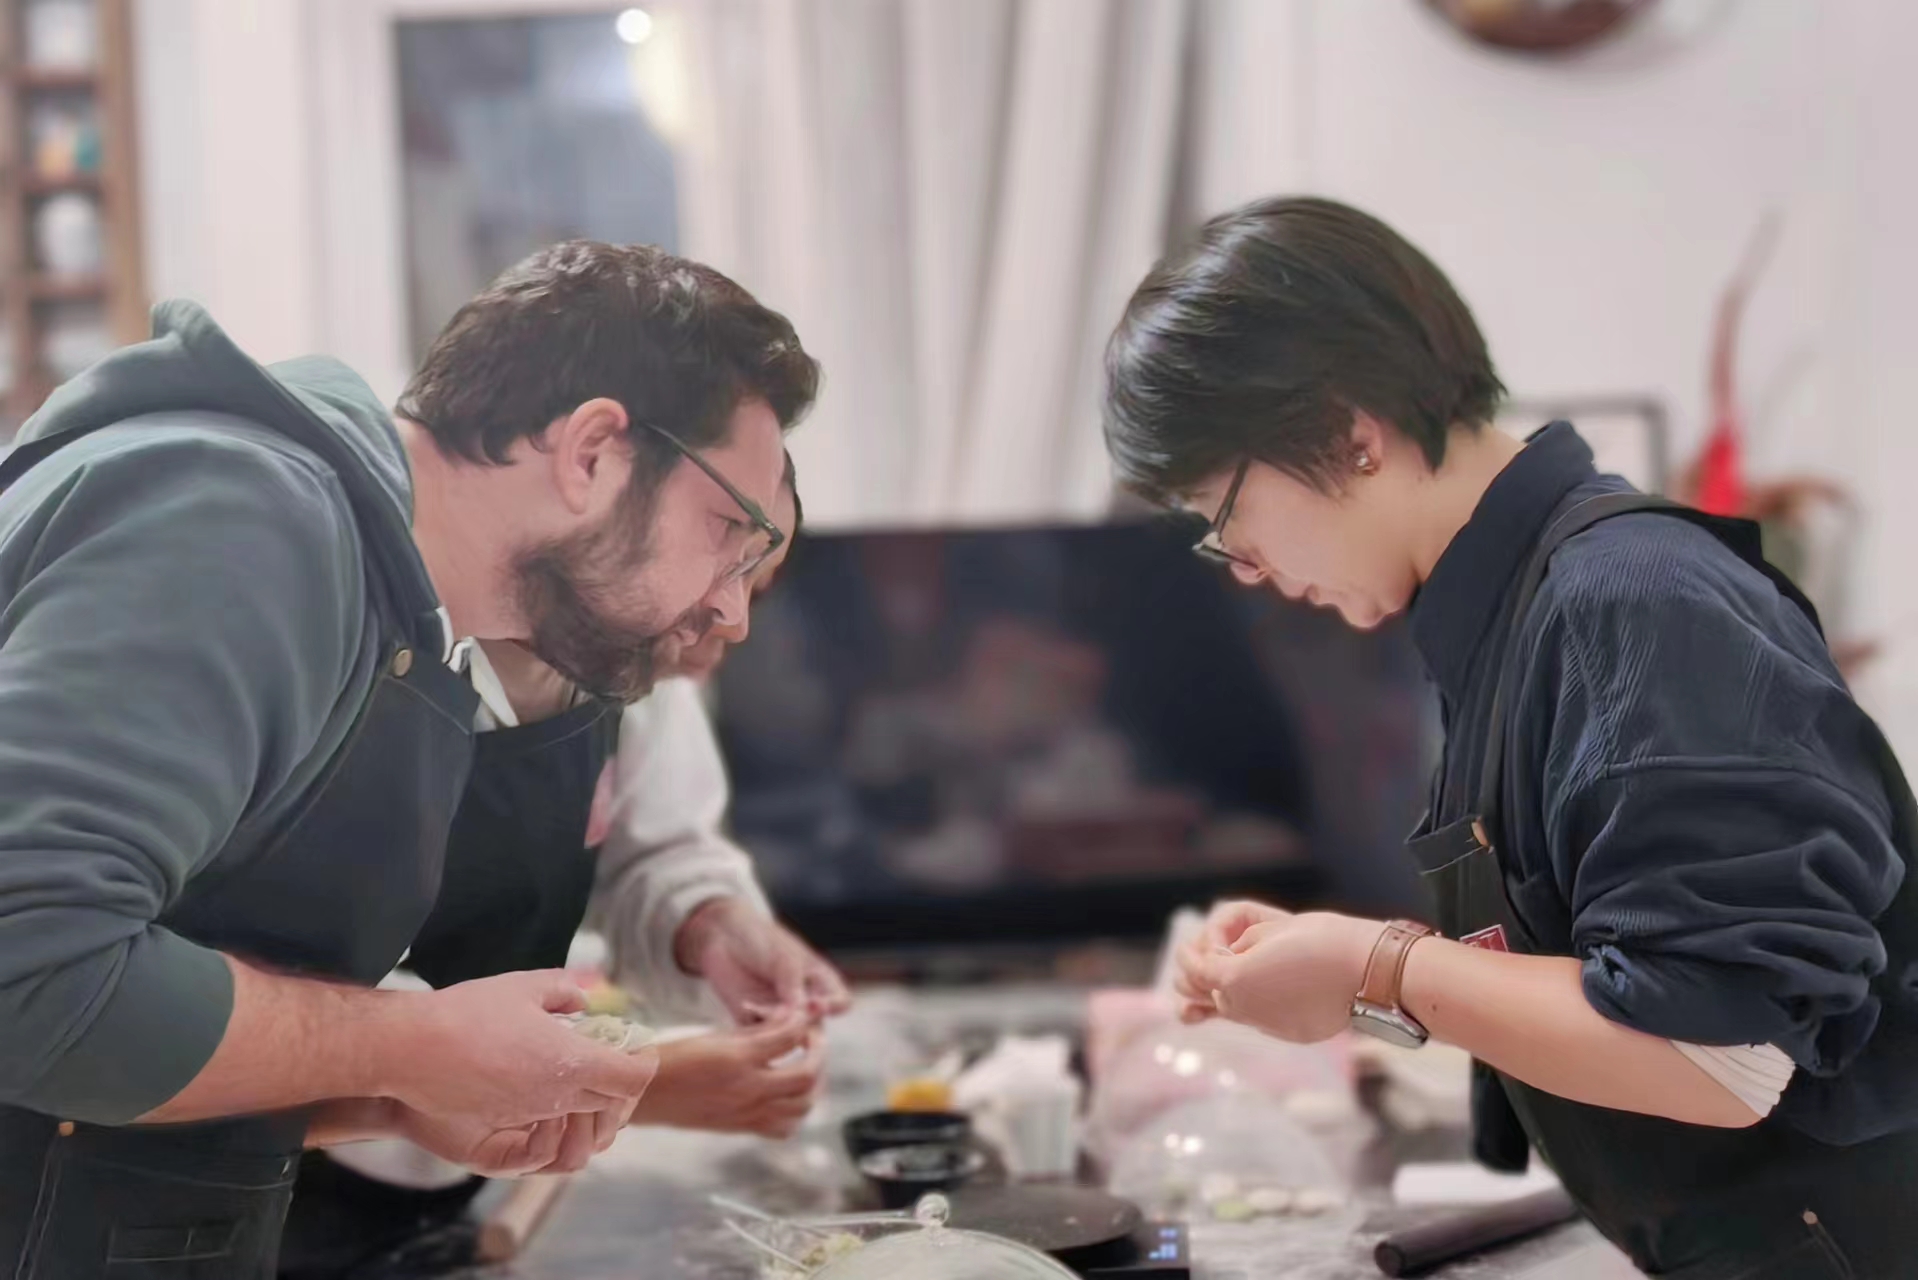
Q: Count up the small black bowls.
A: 2